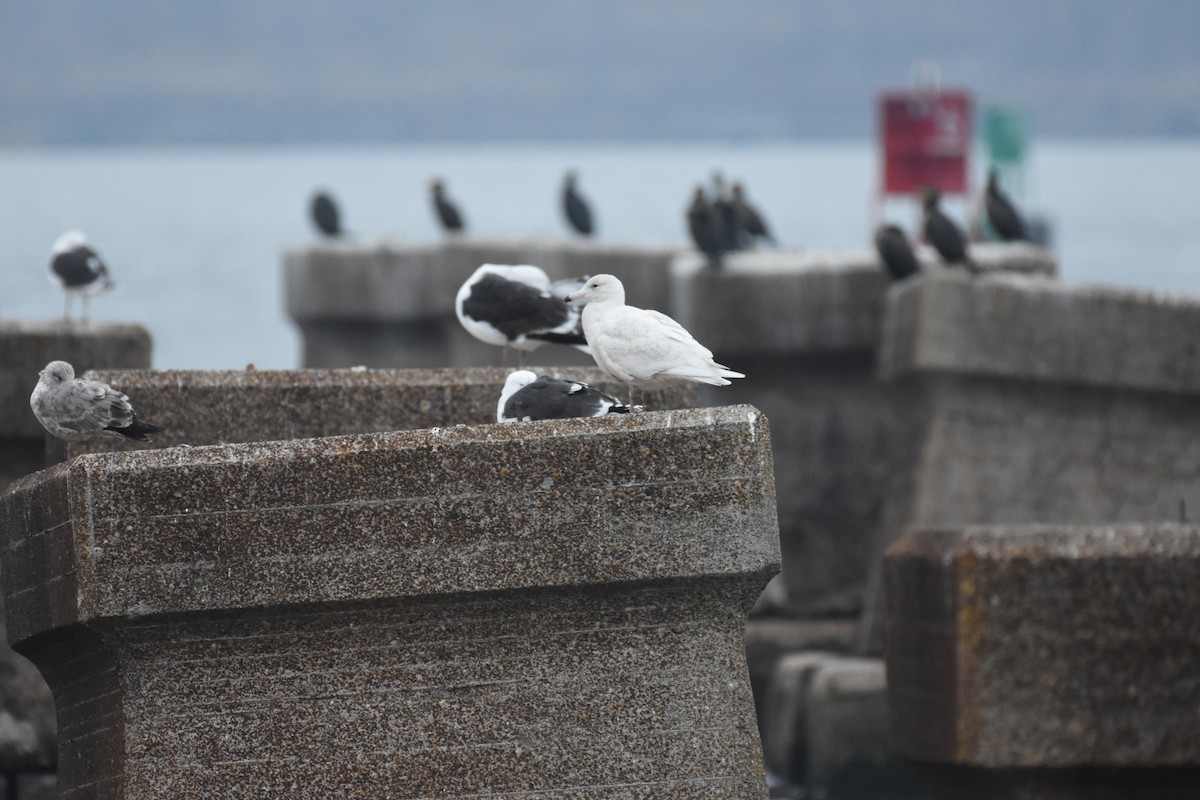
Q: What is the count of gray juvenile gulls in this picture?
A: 1